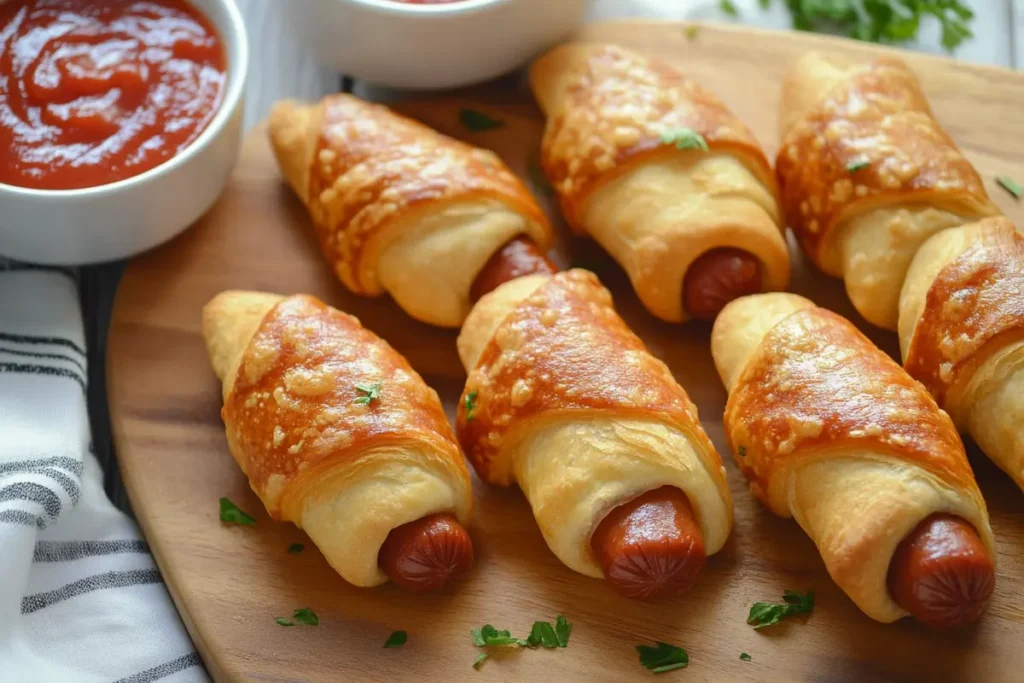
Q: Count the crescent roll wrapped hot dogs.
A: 7